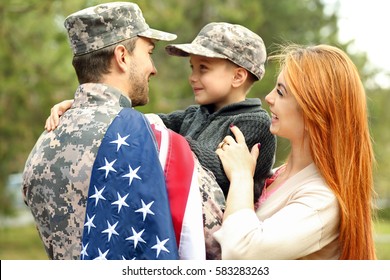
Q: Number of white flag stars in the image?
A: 13